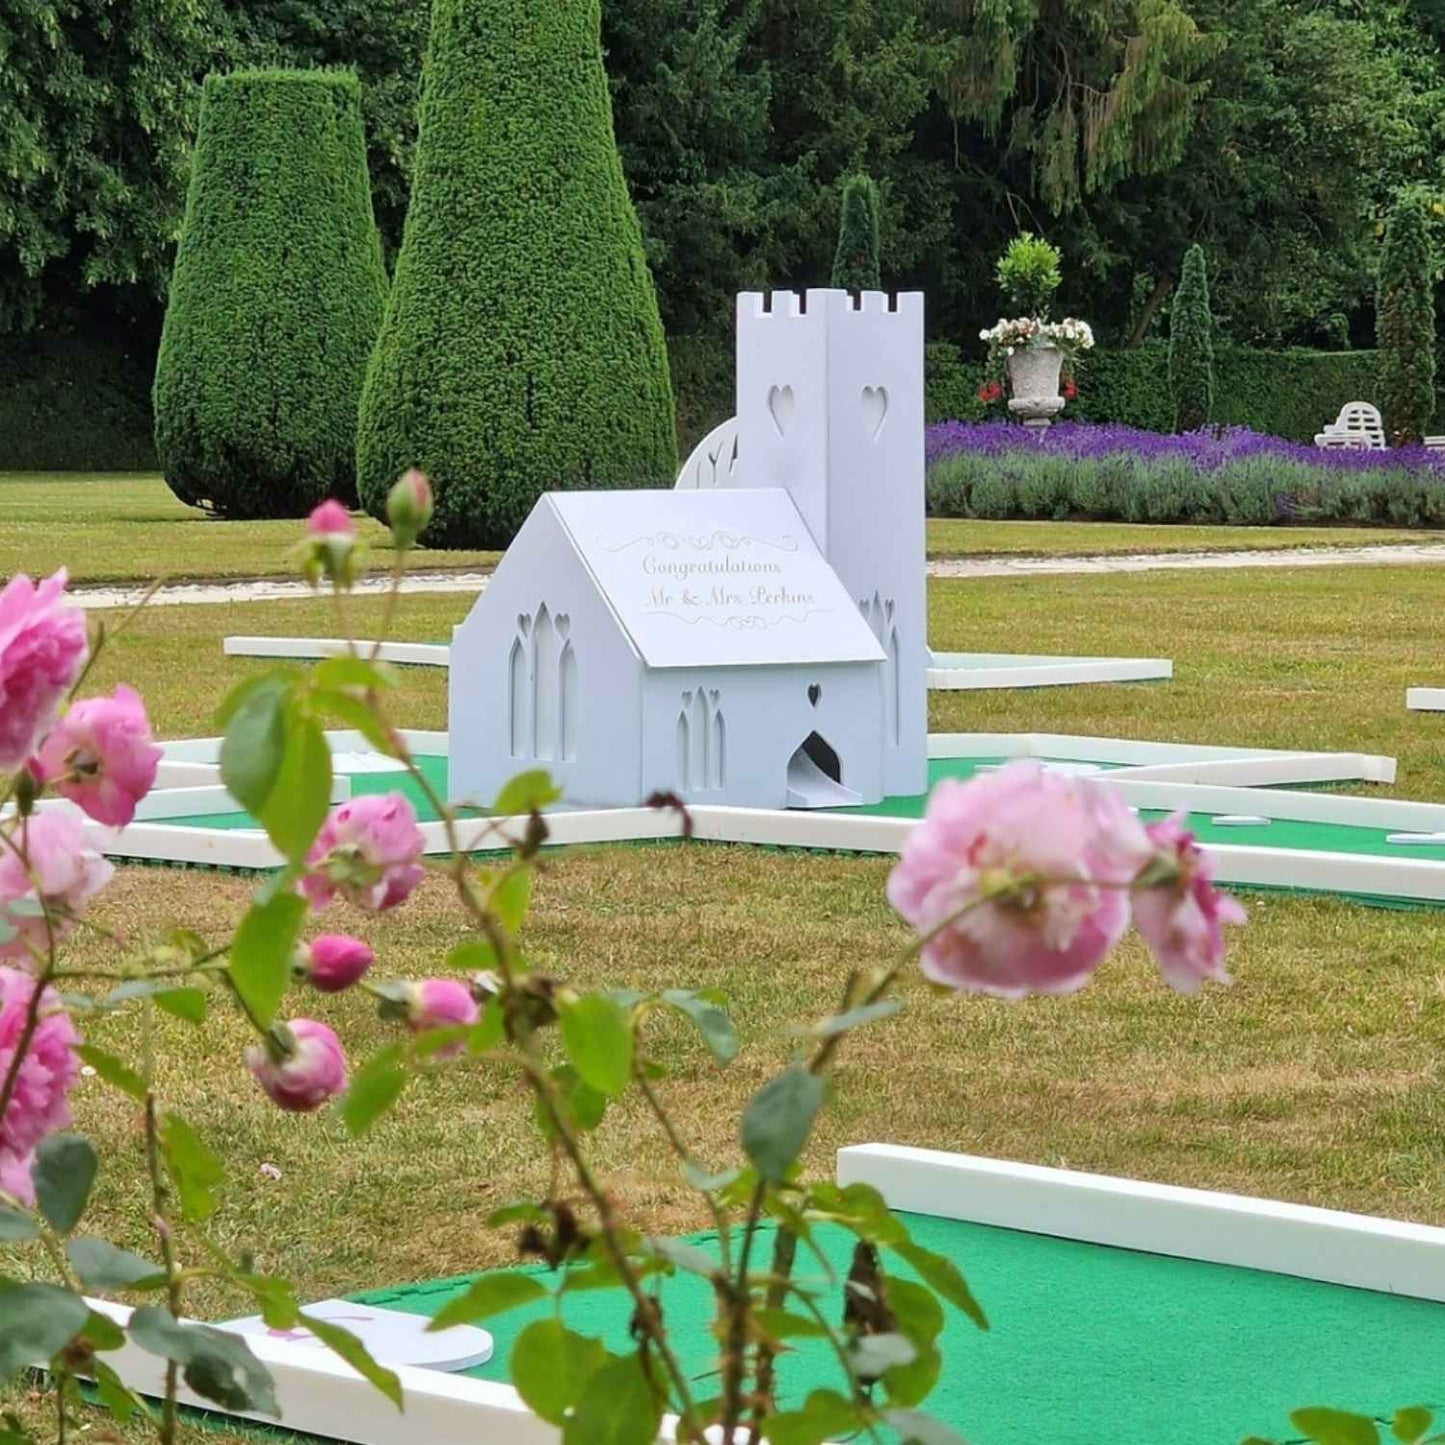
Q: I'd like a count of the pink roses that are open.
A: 7